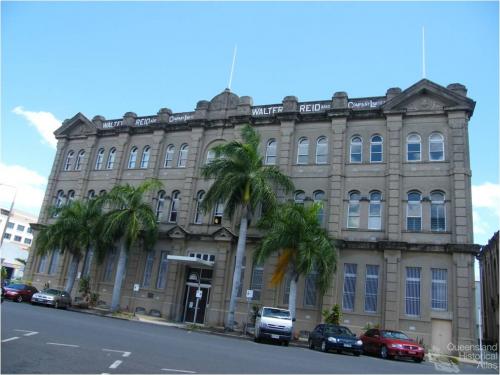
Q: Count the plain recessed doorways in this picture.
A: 1